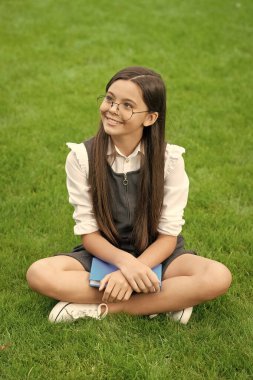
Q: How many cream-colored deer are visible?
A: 0